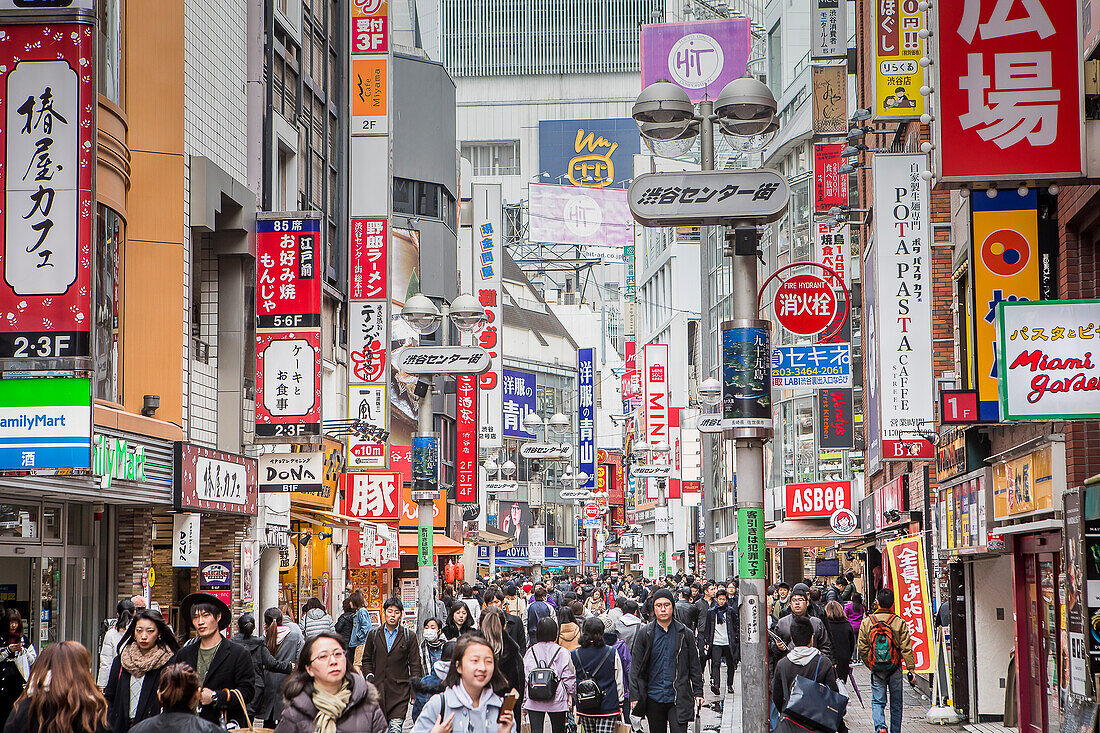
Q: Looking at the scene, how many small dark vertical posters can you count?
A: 2